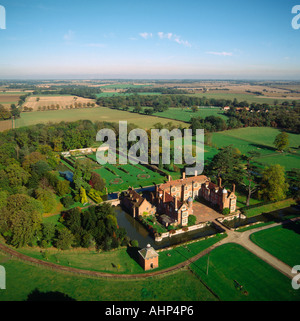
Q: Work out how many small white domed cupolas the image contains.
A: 3